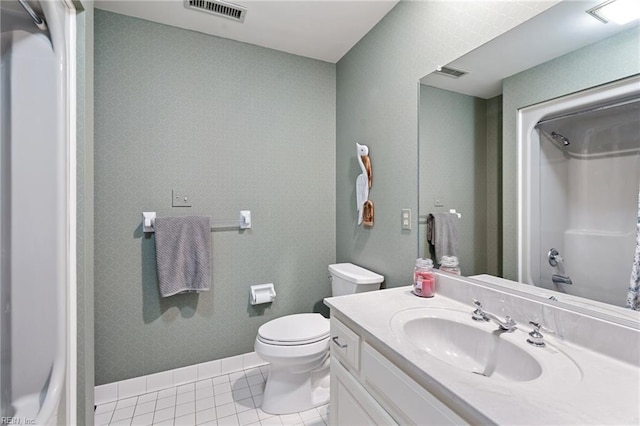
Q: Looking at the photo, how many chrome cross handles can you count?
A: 2